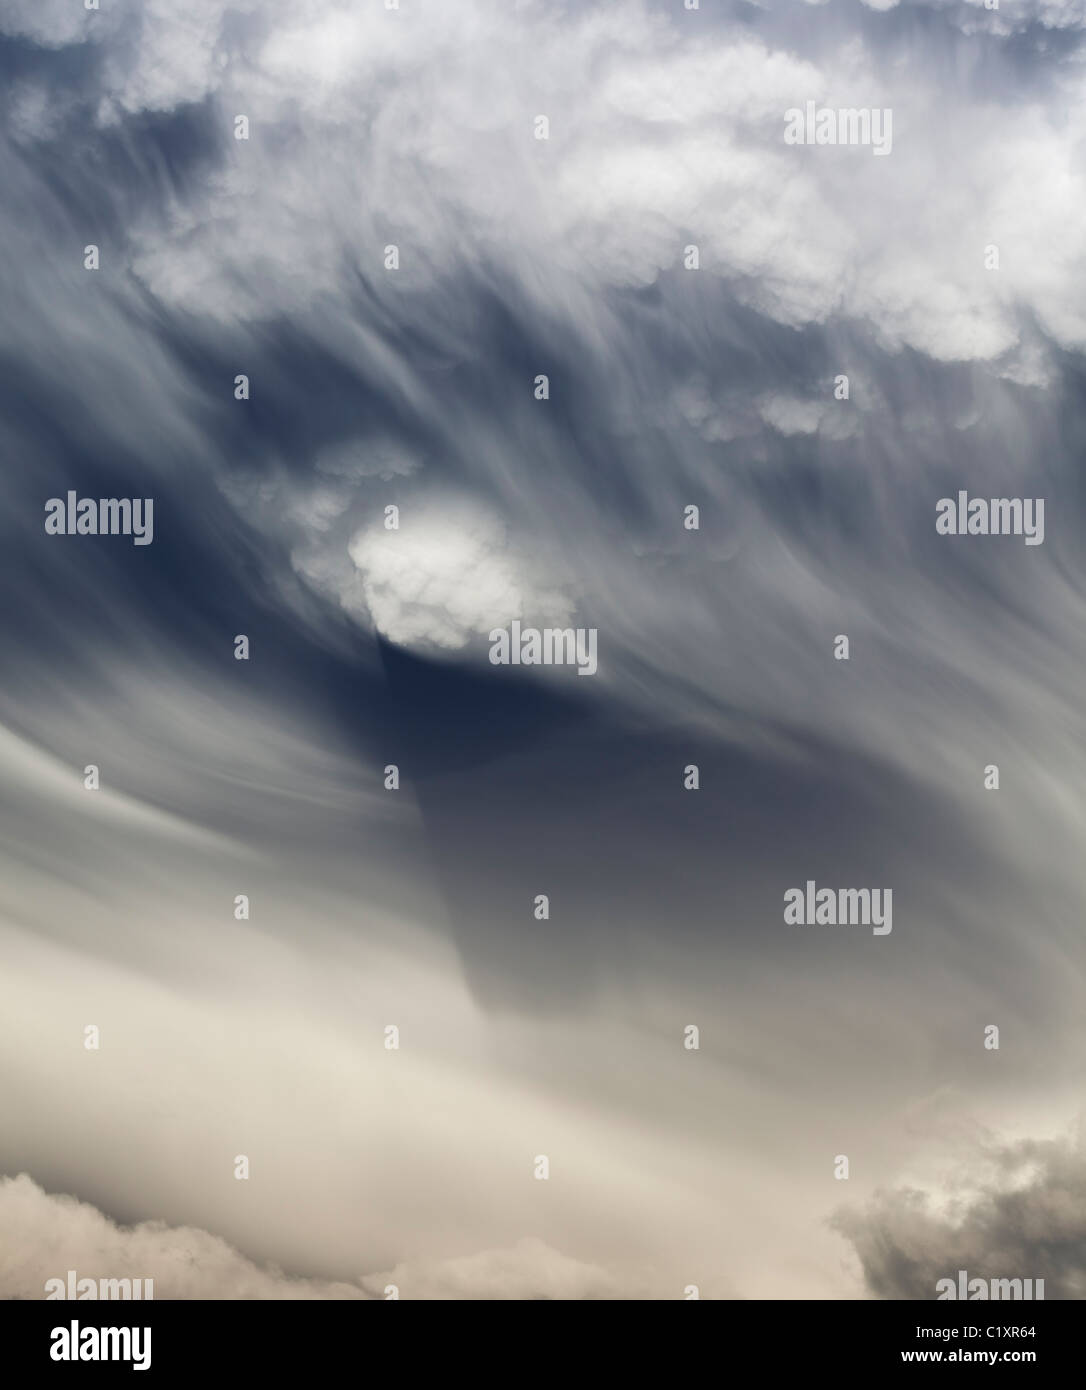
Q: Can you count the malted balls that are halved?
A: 0